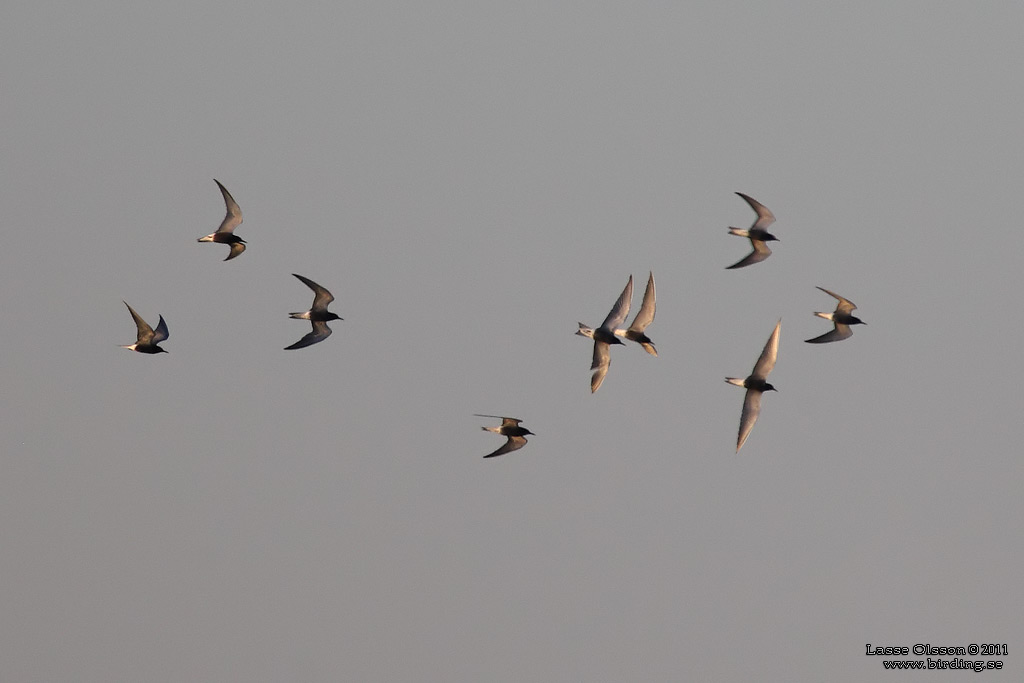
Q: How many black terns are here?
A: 9